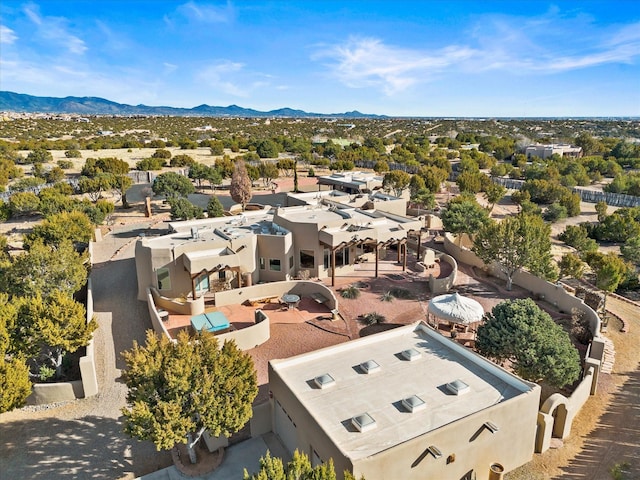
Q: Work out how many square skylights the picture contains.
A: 6